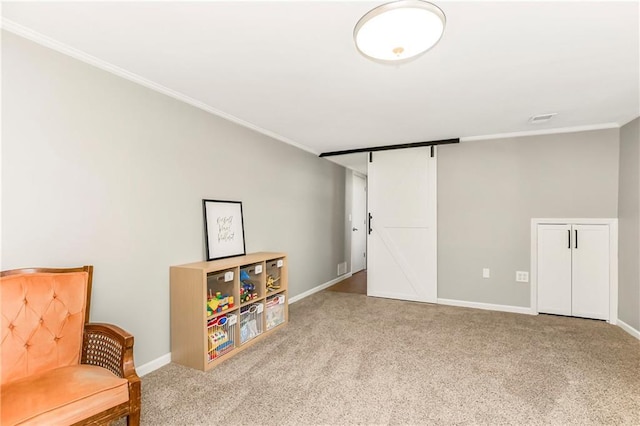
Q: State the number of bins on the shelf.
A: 6